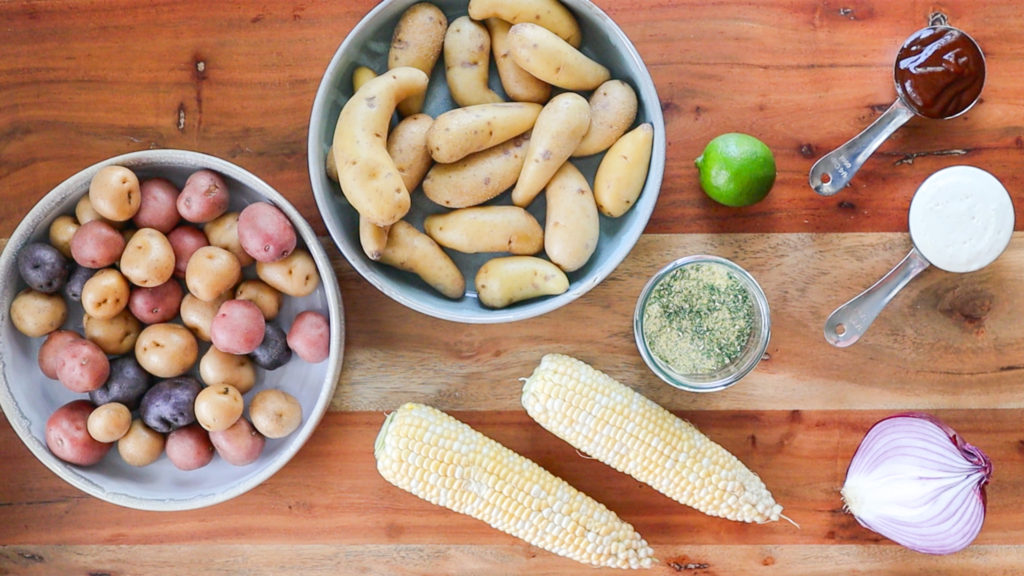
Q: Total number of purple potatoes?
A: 5